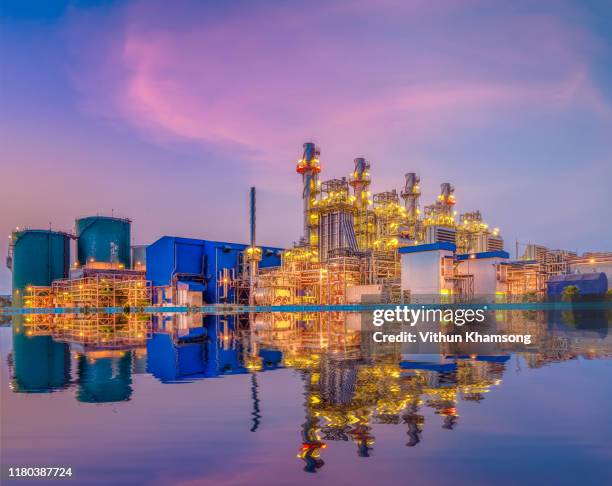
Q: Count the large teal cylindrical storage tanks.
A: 2